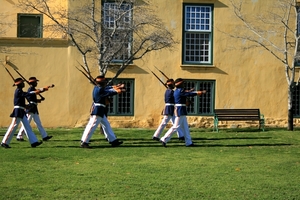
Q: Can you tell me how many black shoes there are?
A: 10